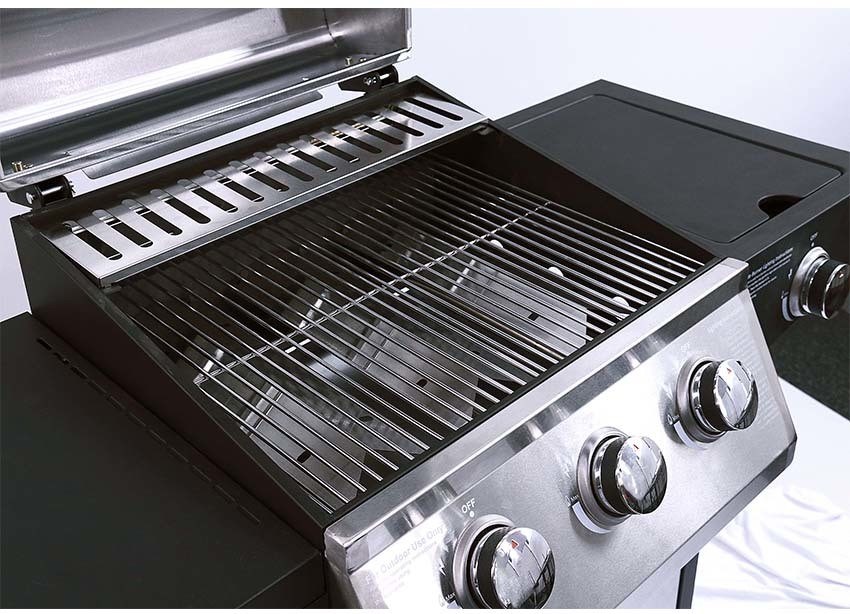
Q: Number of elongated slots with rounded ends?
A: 15